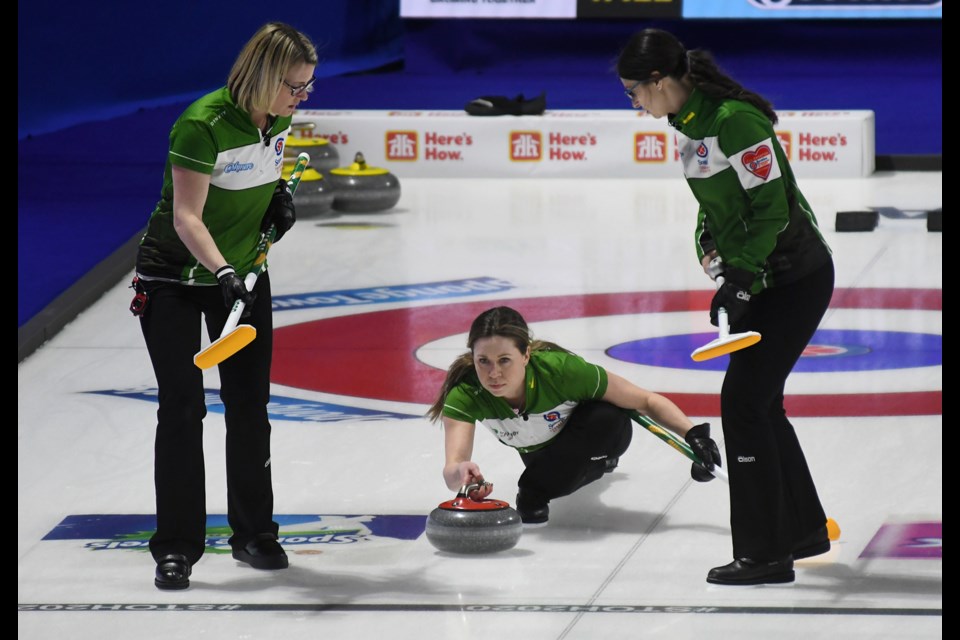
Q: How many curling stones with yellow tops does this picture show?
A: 3